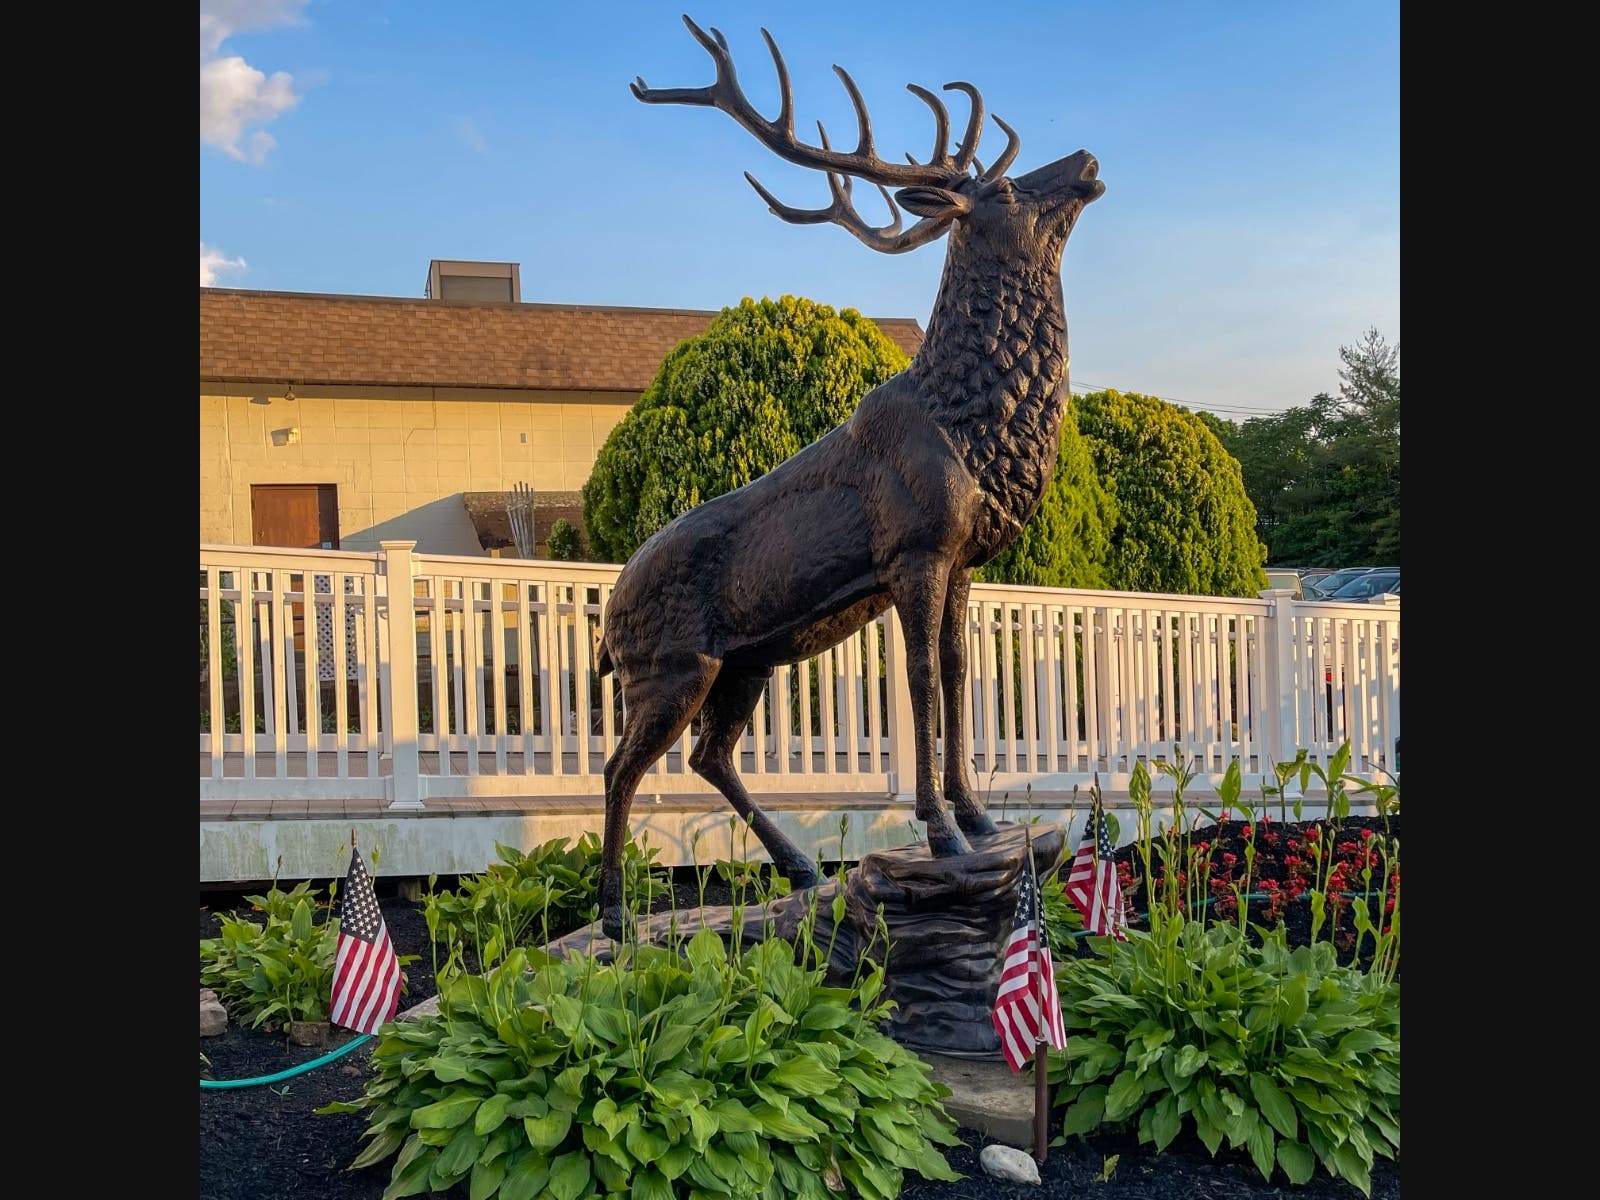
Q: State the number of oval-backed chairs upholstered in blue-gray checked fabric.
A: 0